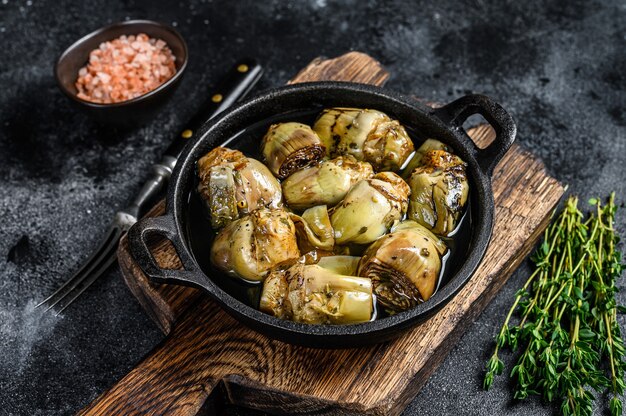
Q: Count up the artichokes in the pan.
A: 9